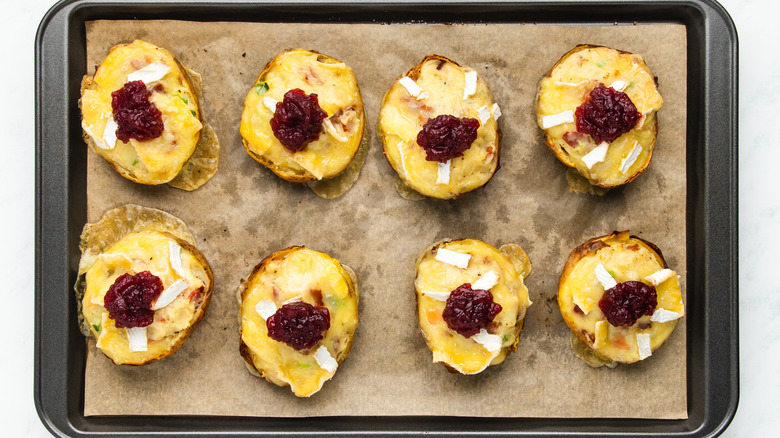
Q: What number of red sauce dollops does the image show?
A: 8